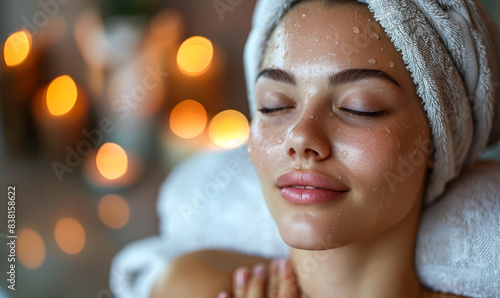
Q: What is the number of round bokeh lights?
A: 9